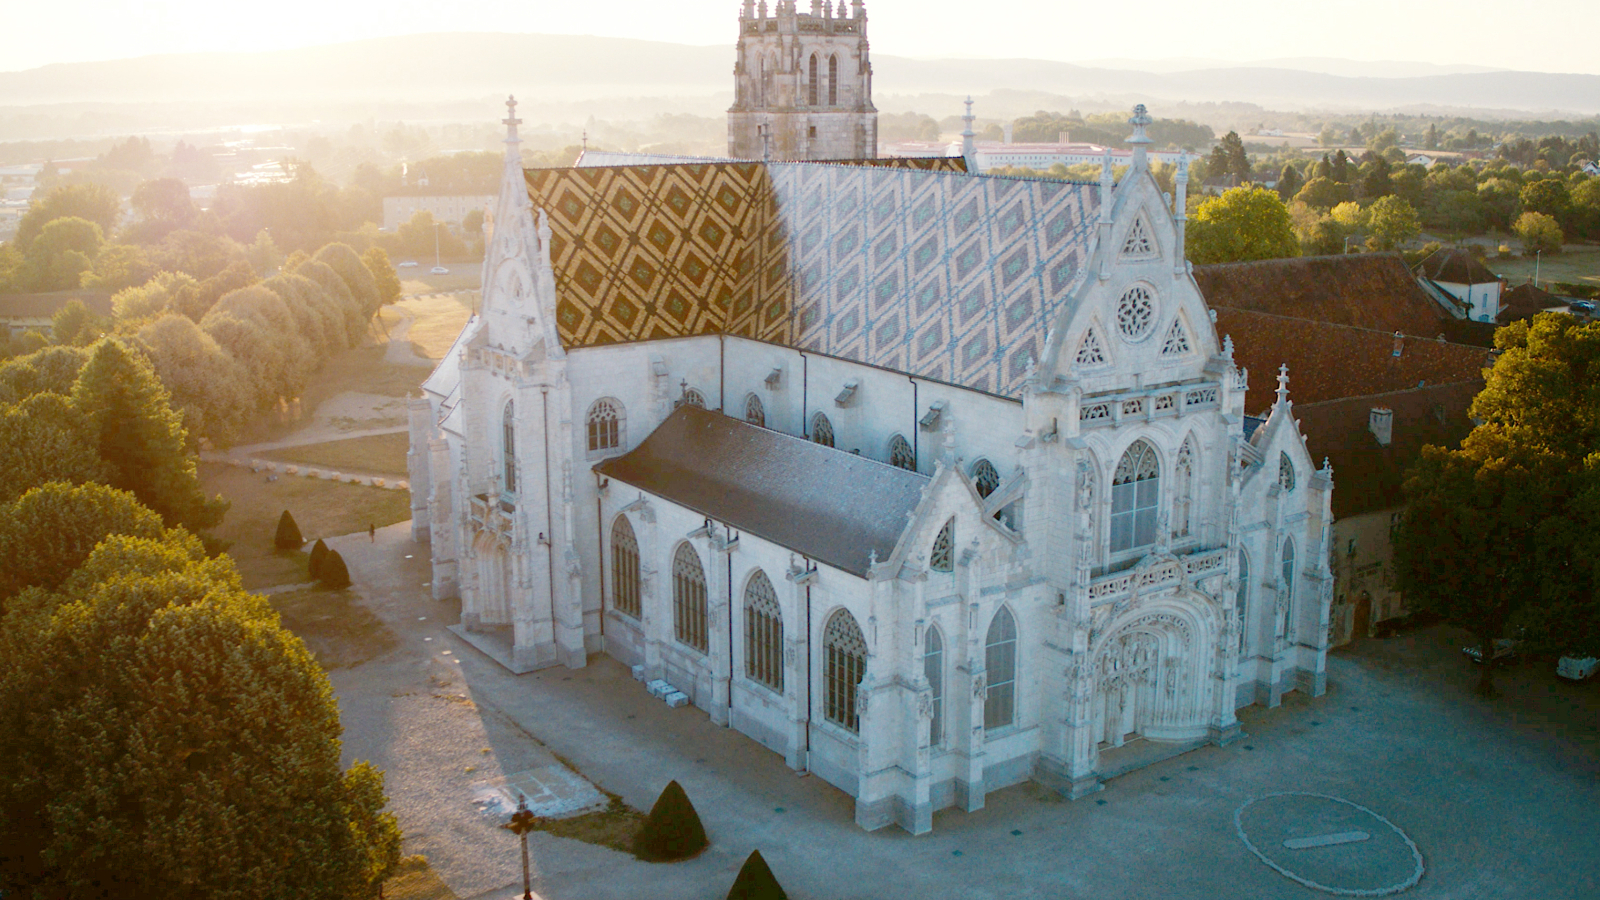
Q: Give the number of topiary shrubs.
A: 5